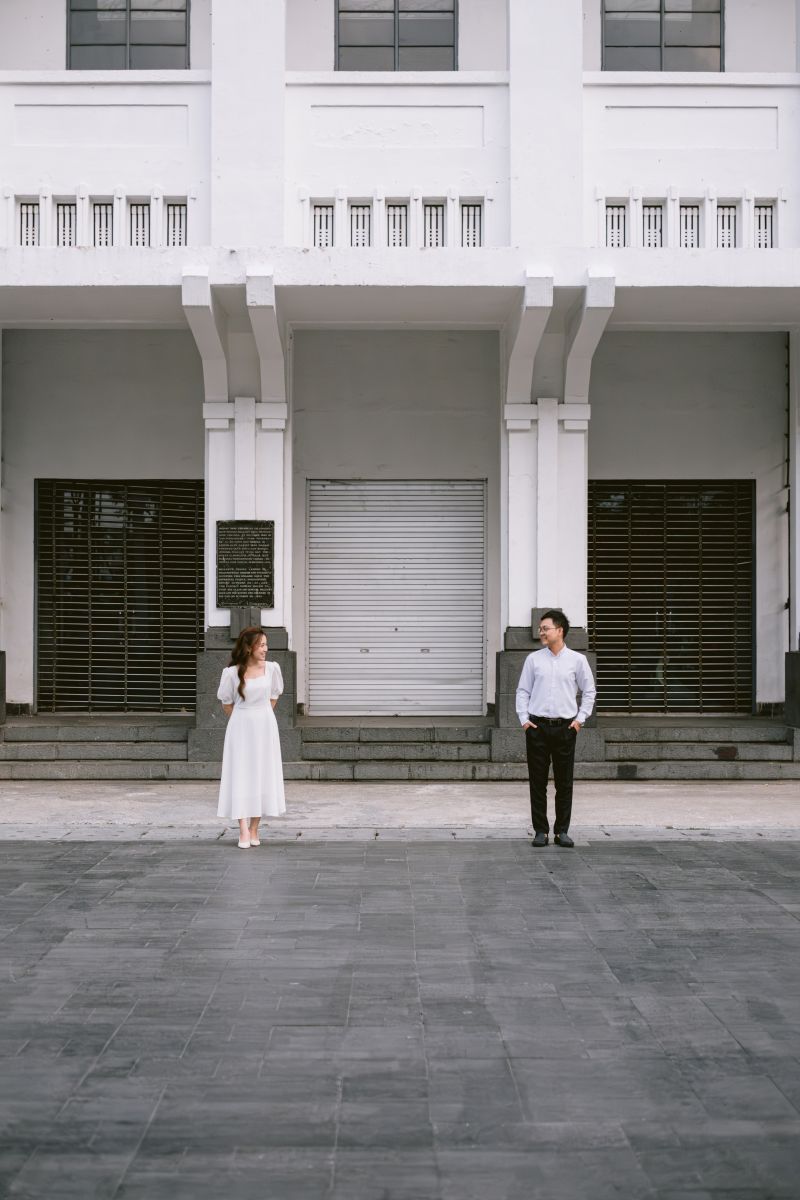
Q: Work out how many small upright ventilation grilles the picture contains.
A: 15